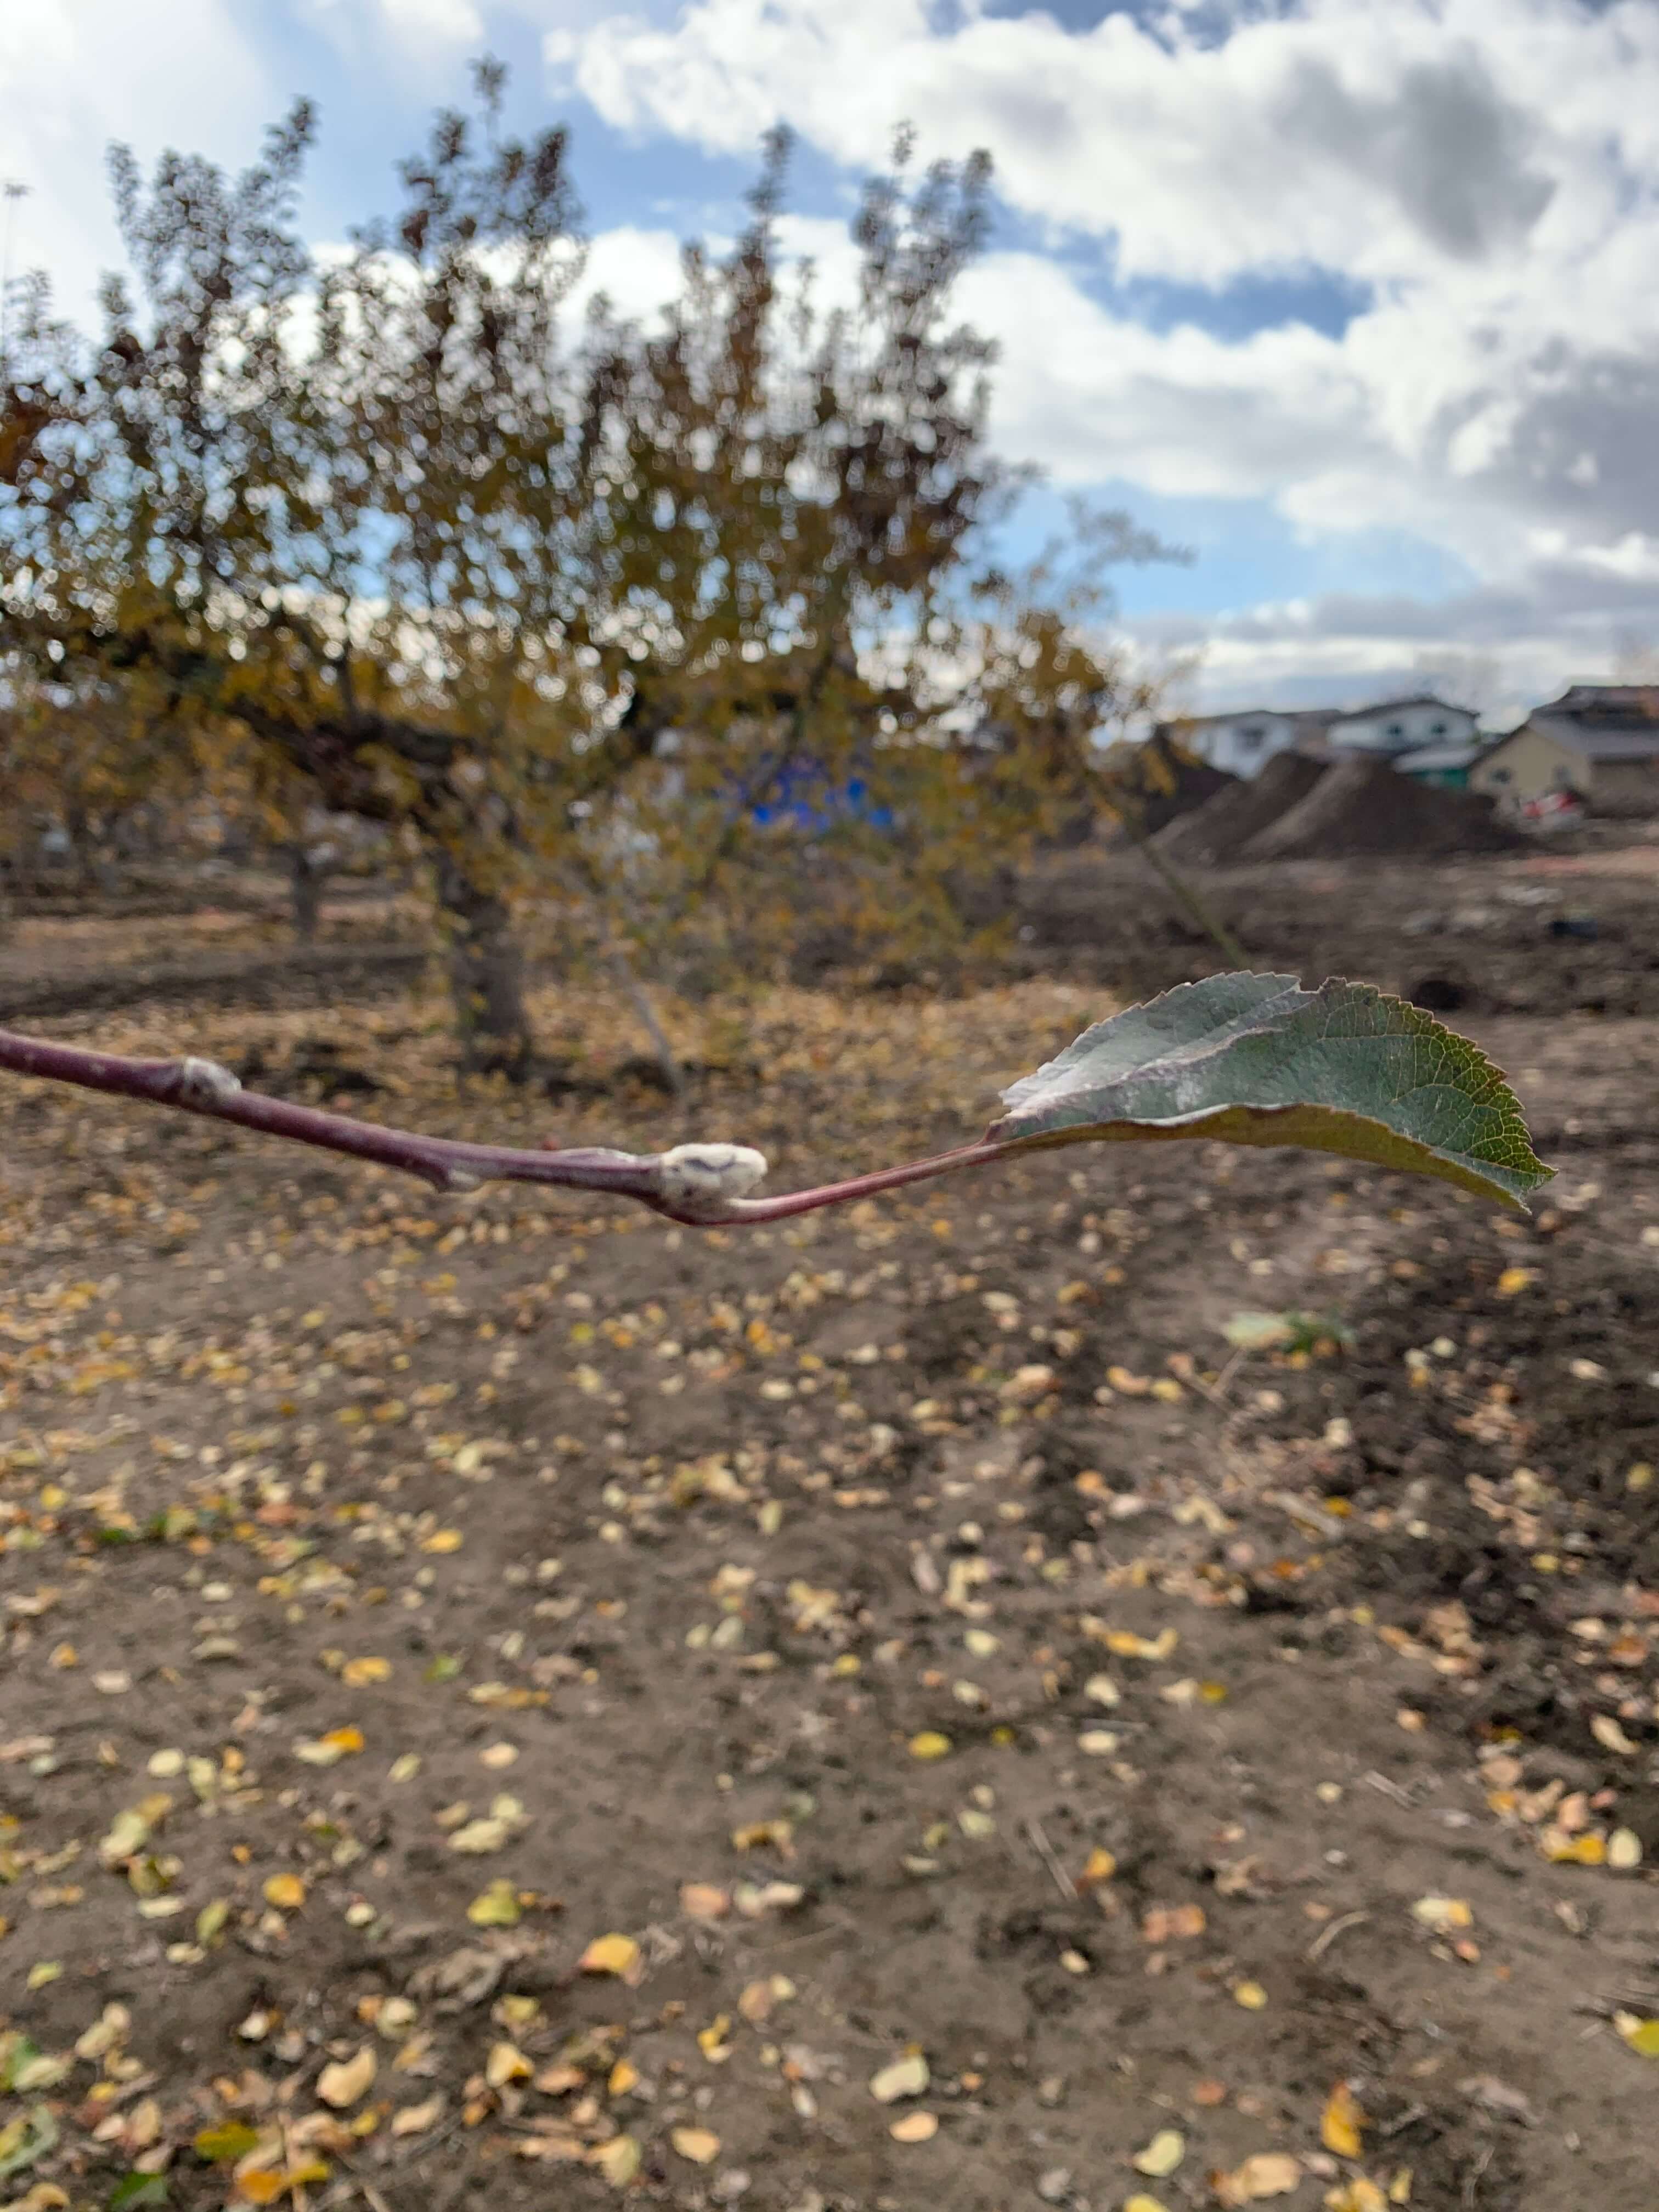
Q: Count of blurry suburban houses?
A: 3